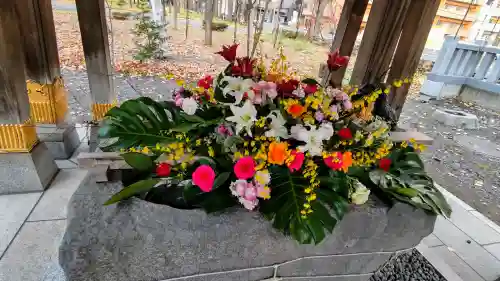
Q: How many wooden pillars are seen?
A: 6